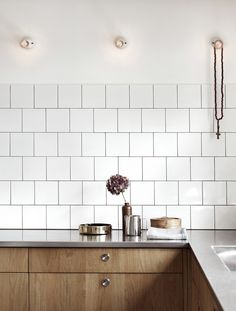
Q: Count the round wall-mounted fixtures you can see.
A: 3